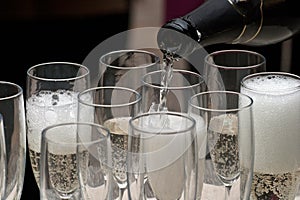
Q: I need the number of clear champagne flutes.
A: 10